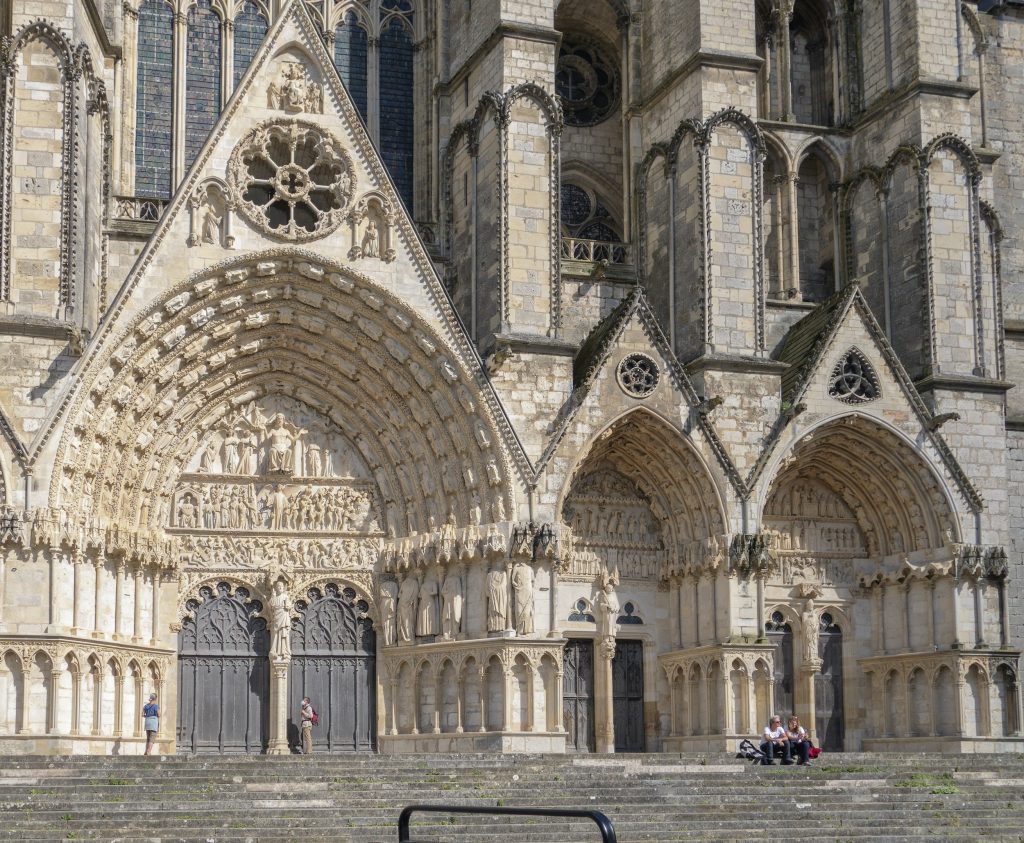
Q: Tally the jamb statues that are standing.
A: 6